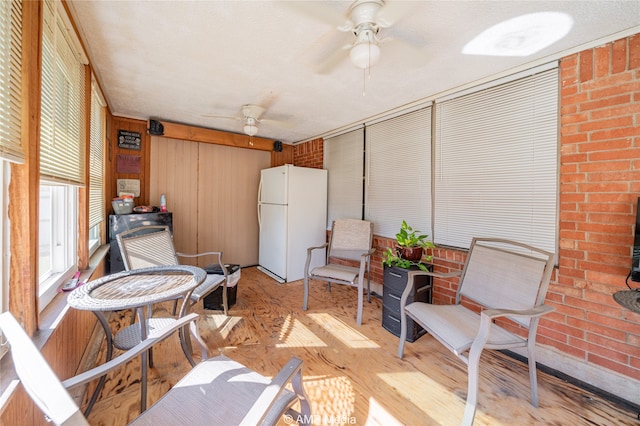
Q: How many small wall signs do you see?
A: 3